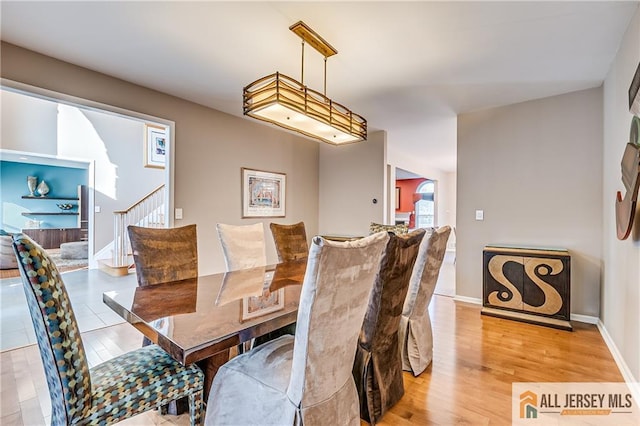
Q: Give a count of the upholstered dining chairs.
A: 8